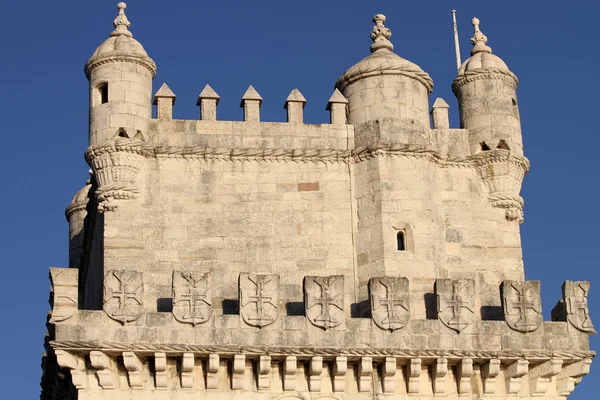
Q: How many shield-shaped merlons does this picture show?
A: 9